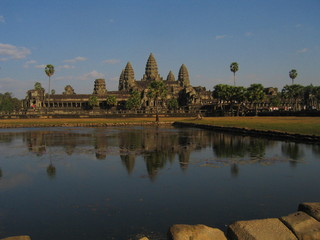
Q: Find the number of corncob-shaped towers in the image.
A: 5